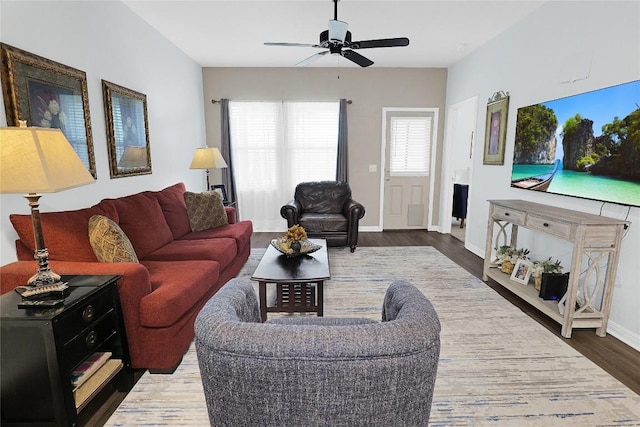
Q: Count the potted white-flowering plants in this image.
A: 2